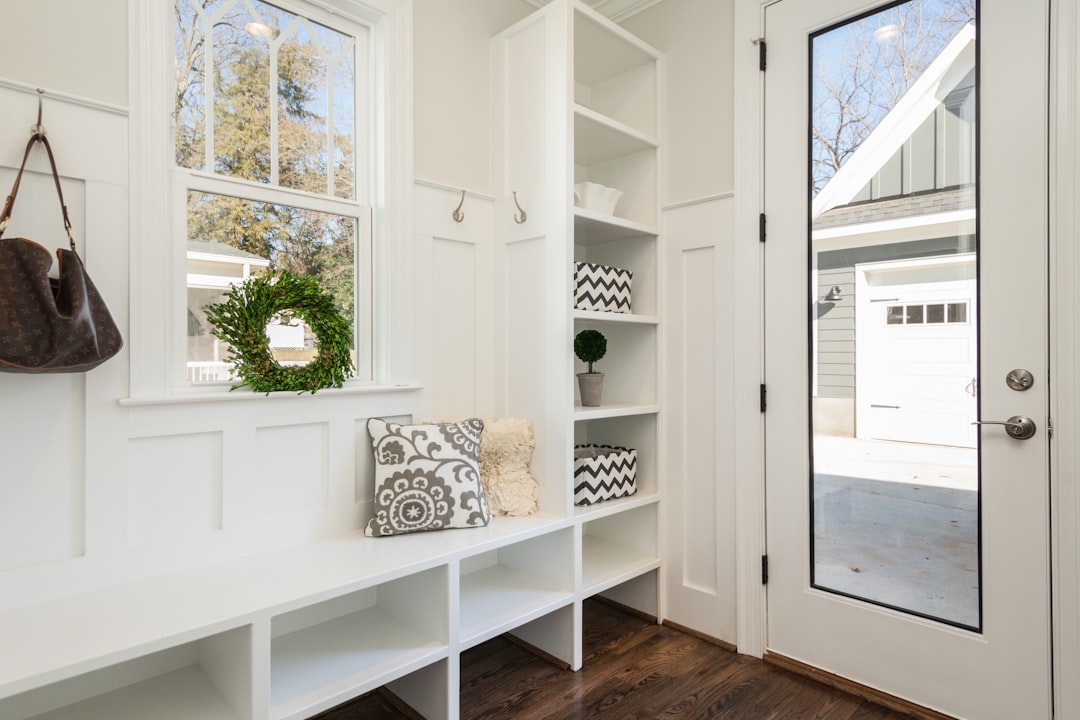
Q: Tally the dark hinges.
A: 4